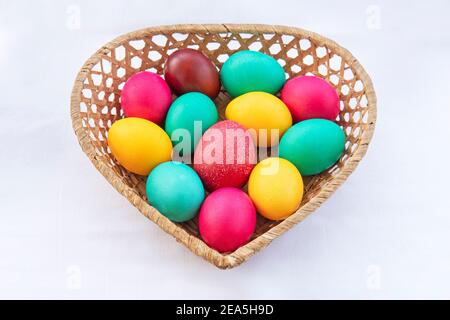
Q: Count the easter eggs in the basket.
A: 12